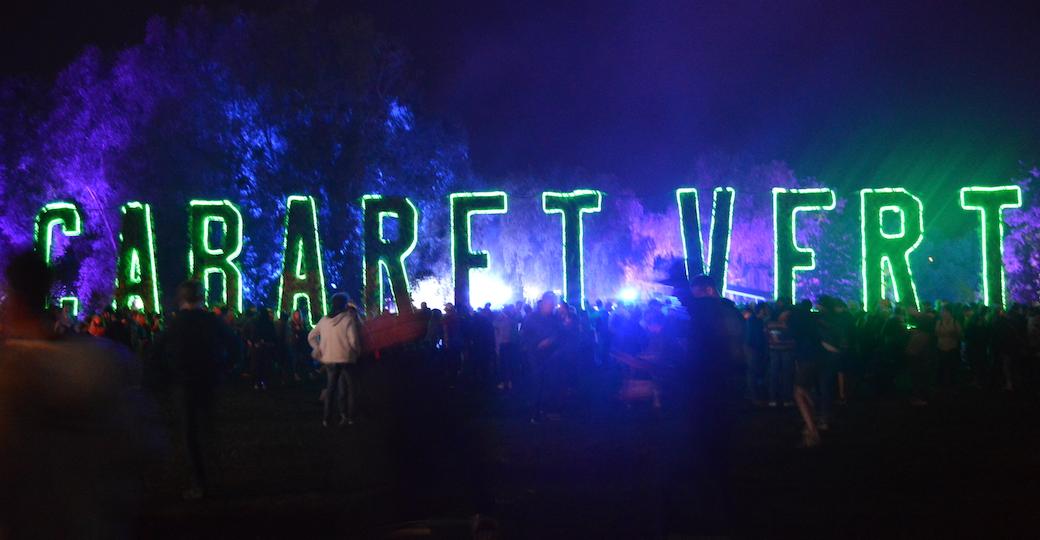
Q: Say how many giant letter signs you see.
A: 11